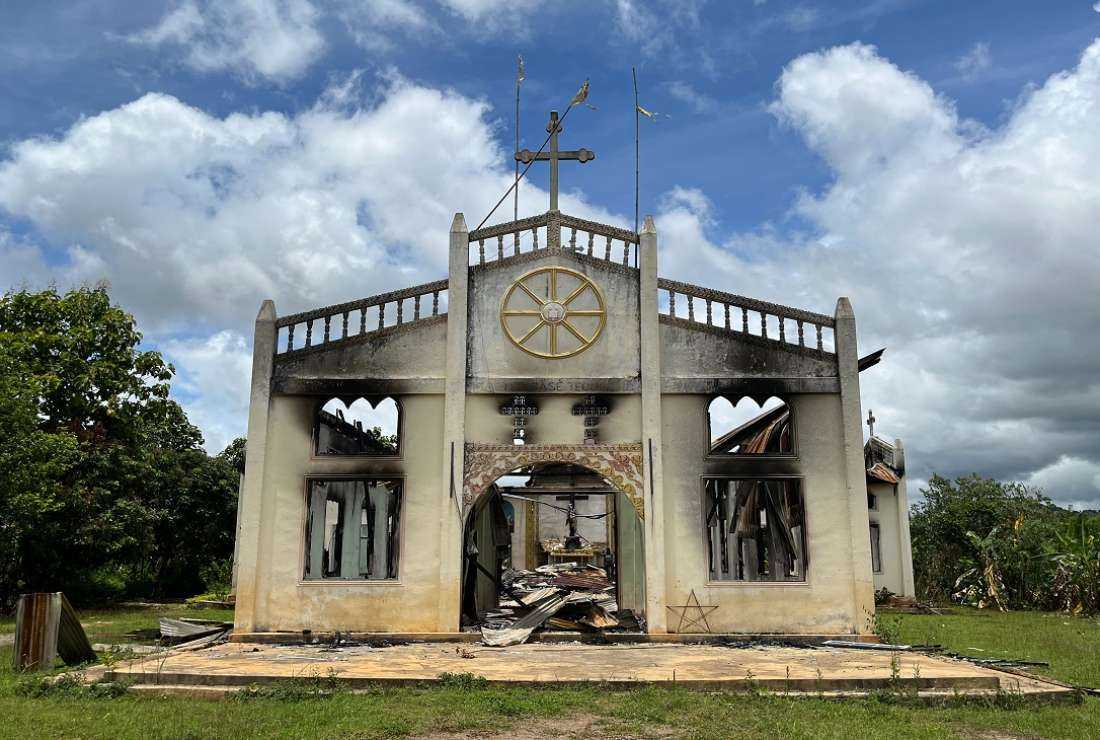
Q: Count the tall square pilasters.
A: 4